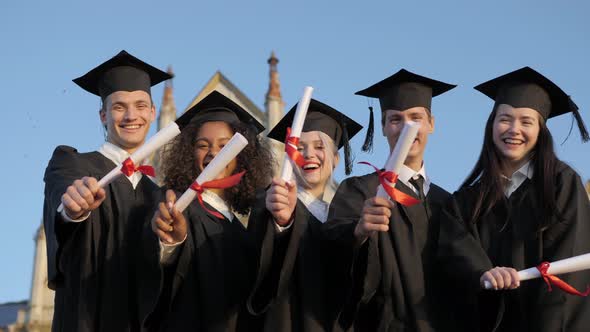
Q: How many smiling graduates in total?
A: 5